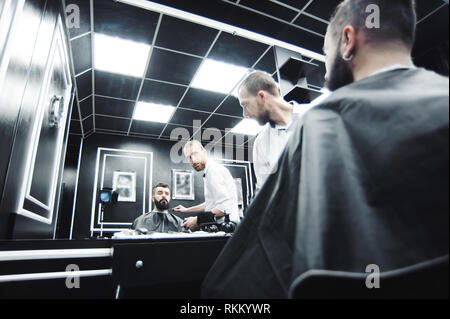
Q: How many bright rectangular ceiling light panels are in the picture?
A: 4